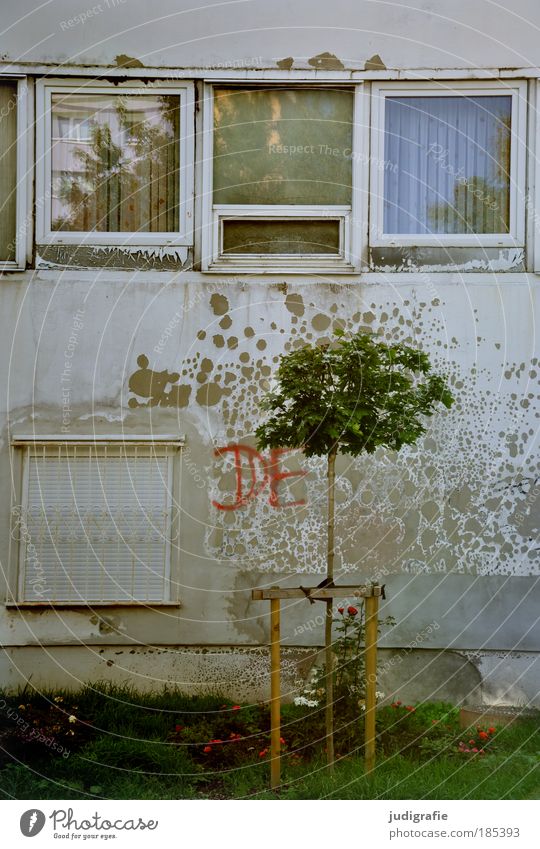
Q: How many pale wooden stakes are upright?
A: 2